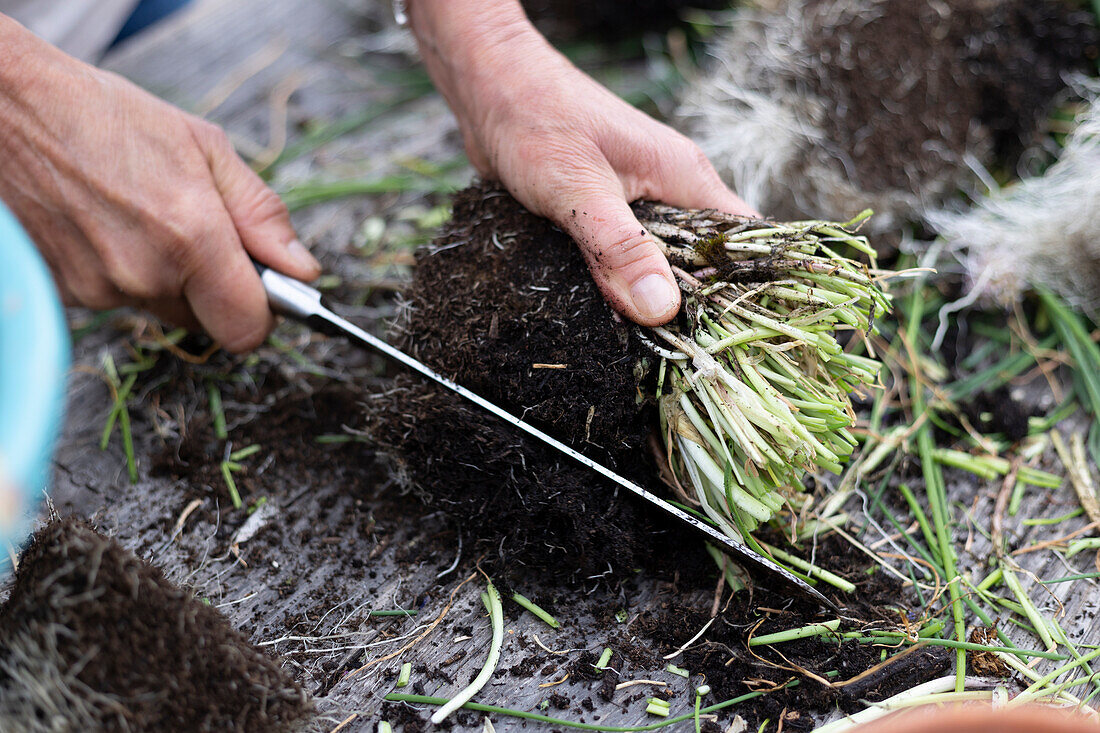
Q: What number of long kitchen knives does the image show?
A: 1